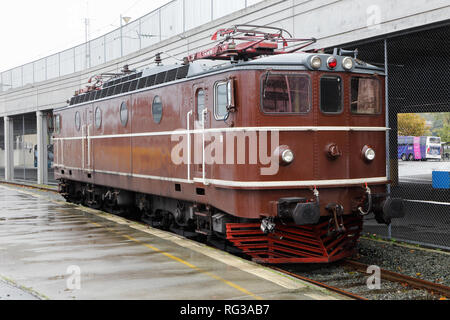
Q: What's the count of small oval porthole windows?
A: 4